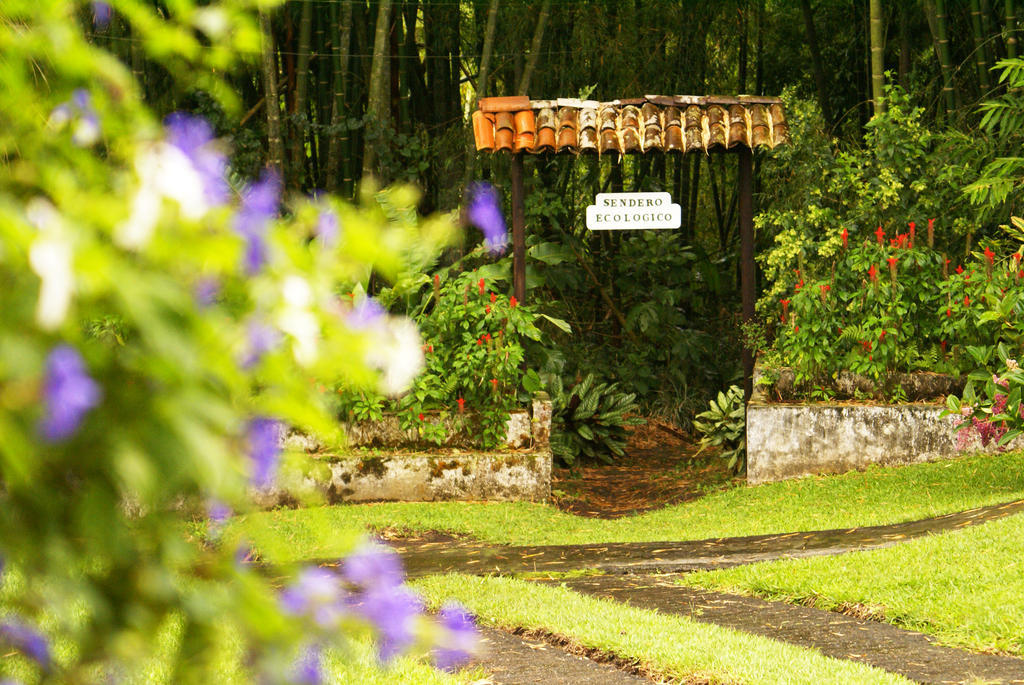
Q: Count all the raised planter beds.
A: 2